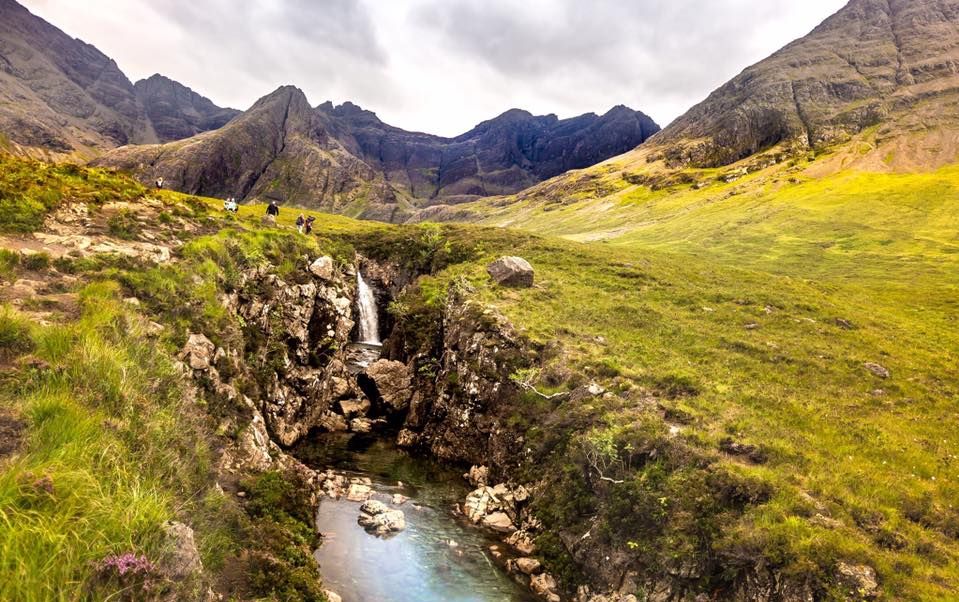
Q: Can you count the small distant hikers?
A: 6